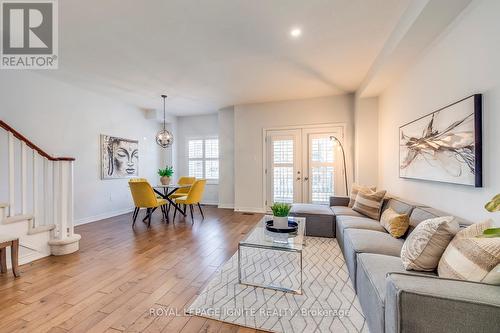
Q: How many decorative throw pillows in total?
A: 5